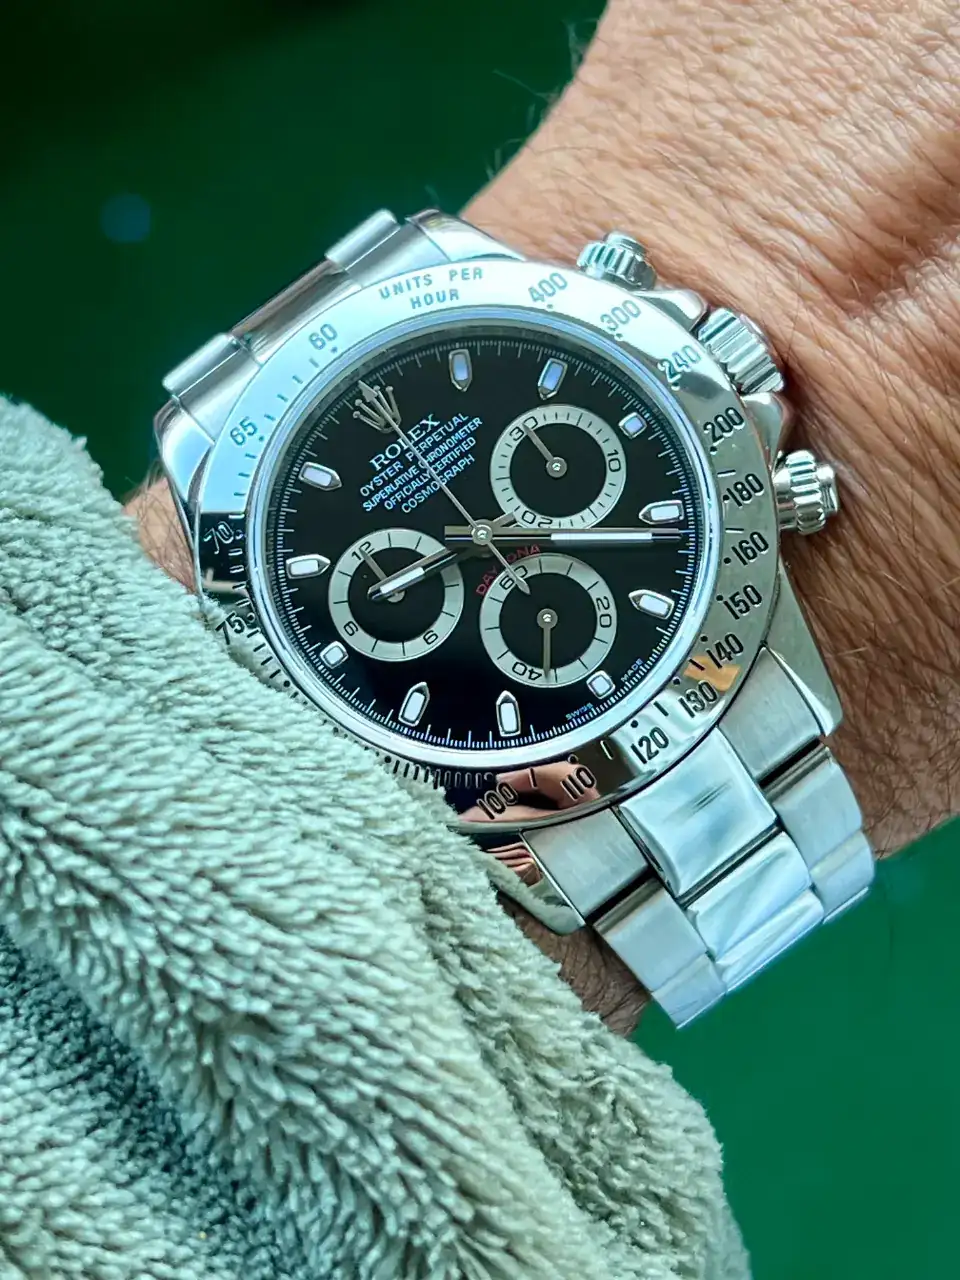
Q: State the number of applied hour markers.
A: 11